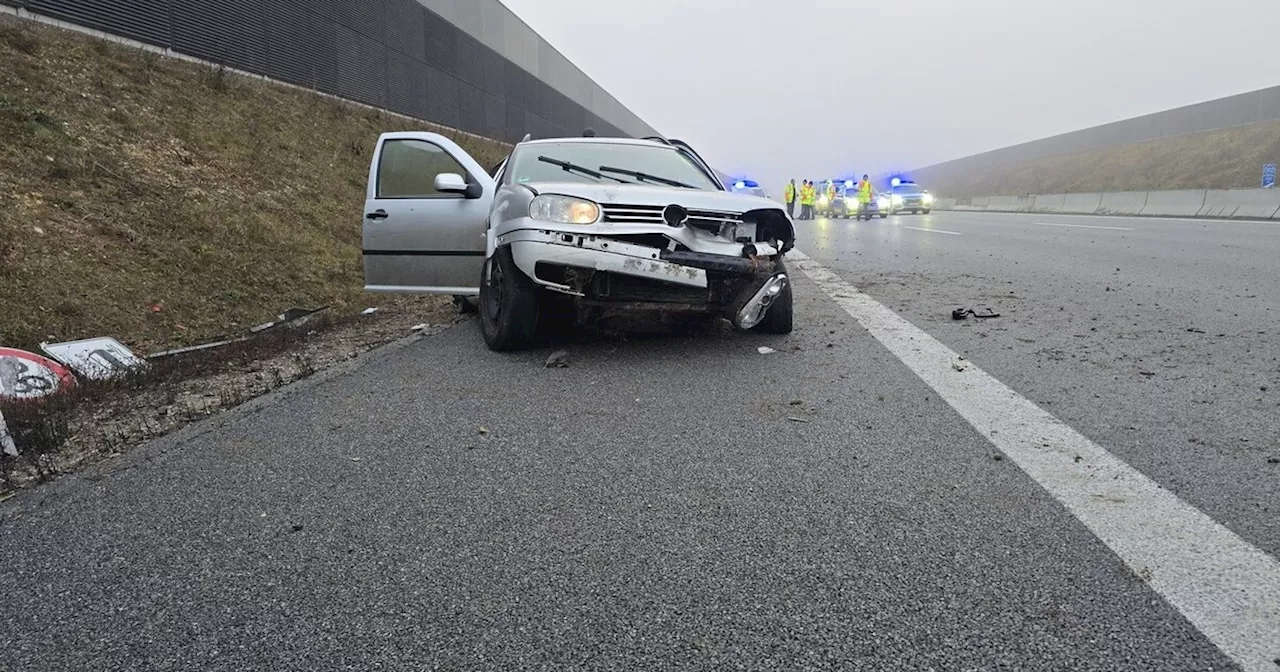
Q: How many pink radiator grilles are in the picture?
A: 0